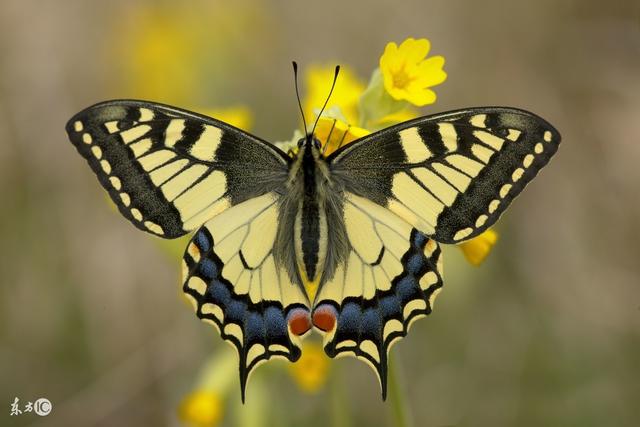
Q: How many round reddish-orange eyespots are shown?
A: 2